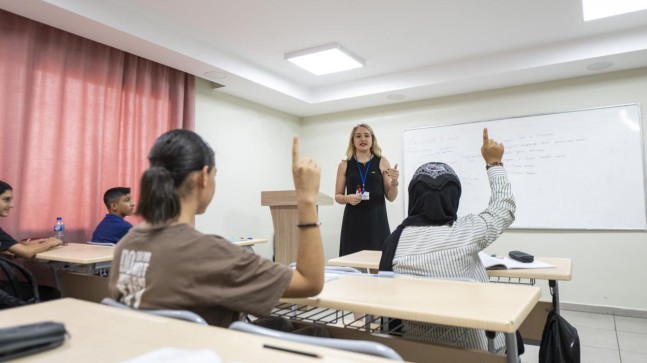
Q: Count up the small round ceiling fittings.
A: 3